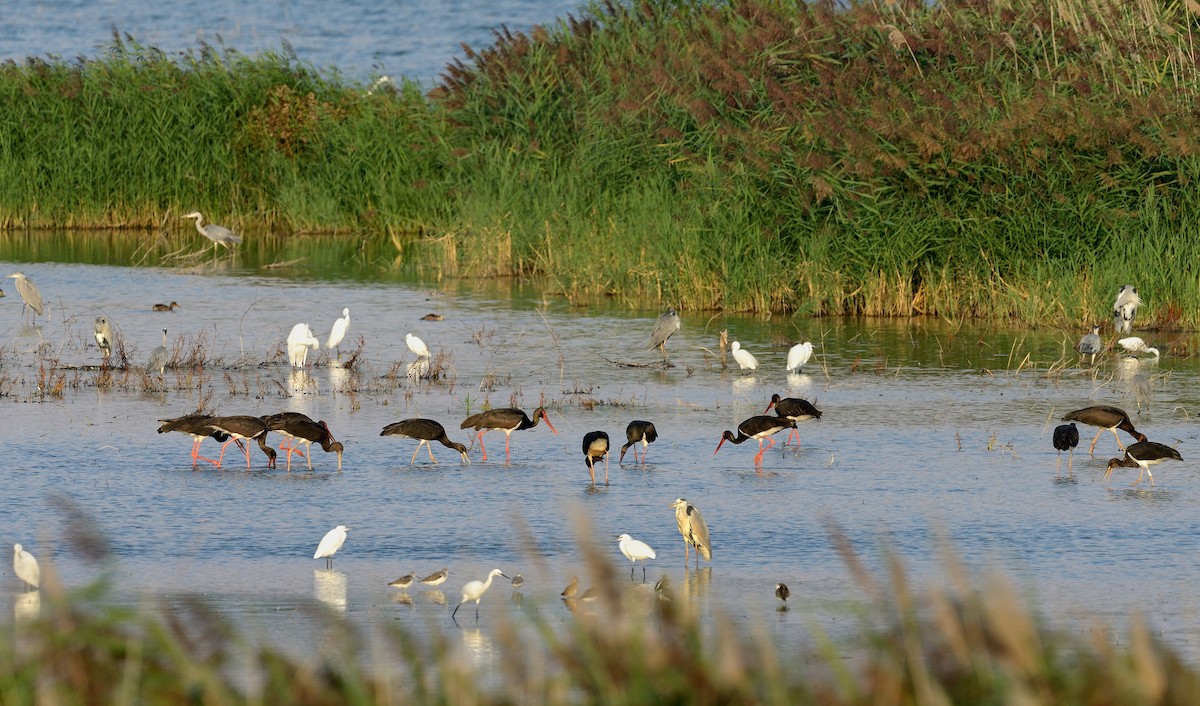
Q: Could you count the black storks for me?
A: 13